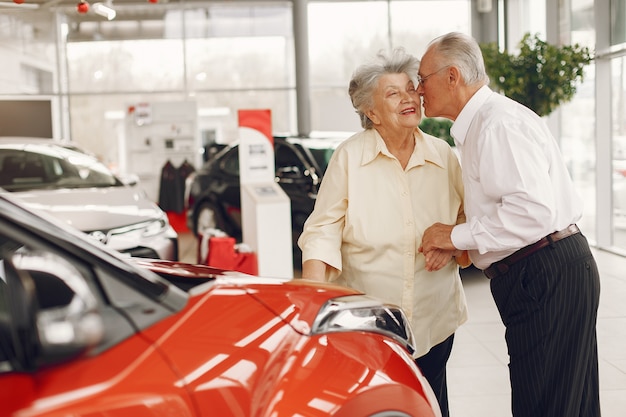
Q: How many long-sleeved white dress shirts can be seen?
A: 1